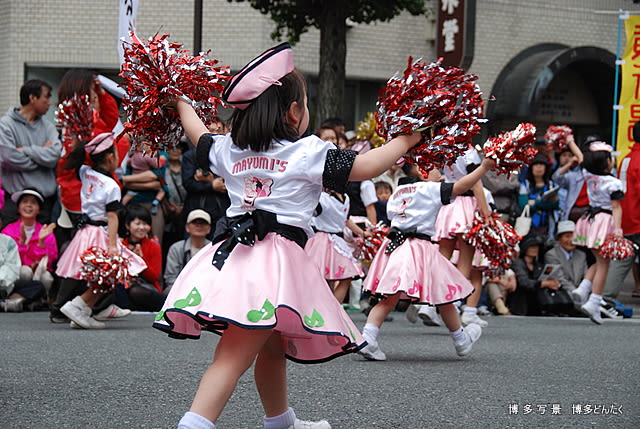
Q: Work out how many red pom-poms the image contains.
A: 9